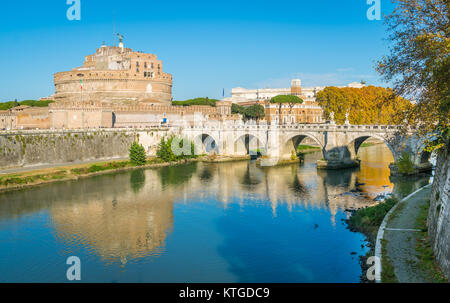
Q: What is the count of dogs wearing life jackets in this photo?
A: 0